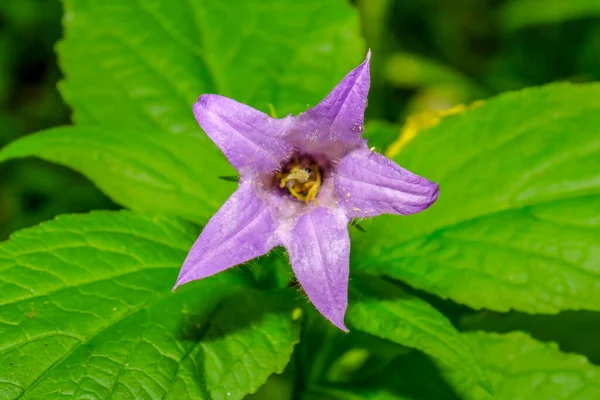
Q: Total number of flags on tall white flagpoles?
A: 0